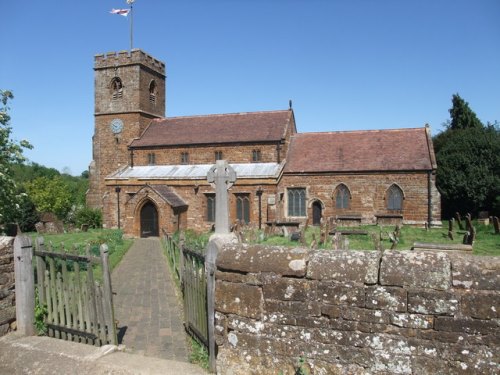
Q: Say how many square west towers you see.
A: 1